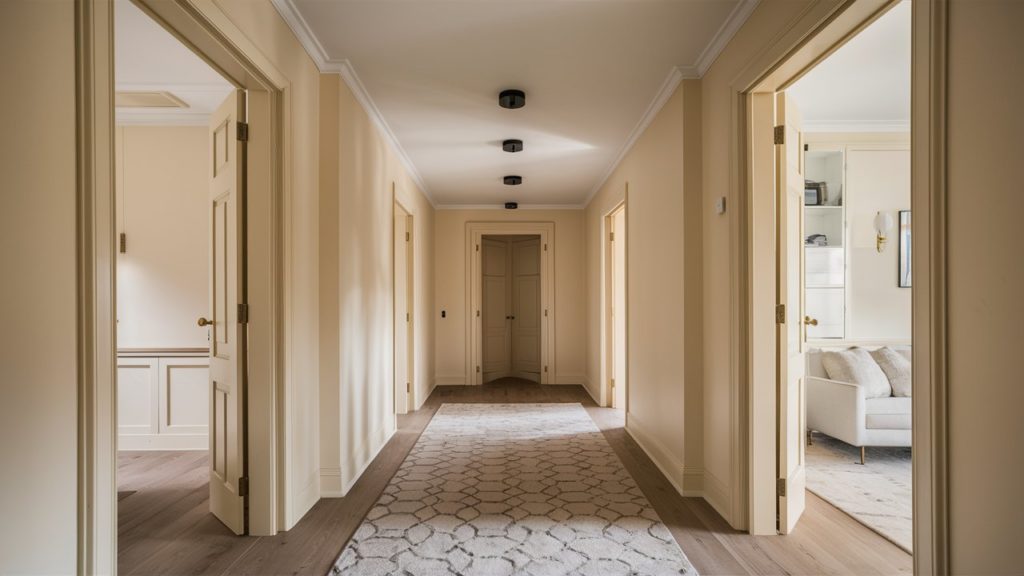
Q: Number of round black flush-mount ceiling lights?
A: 4